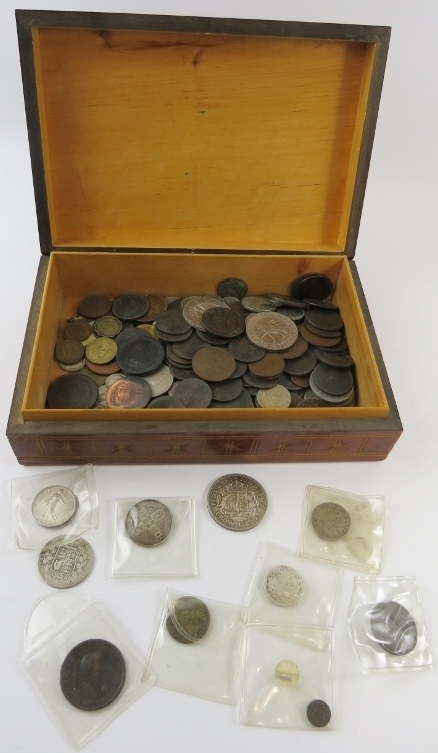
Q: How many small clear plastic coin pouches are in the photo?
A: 8